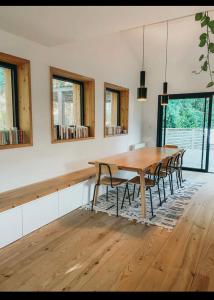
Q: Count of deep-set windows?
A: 3